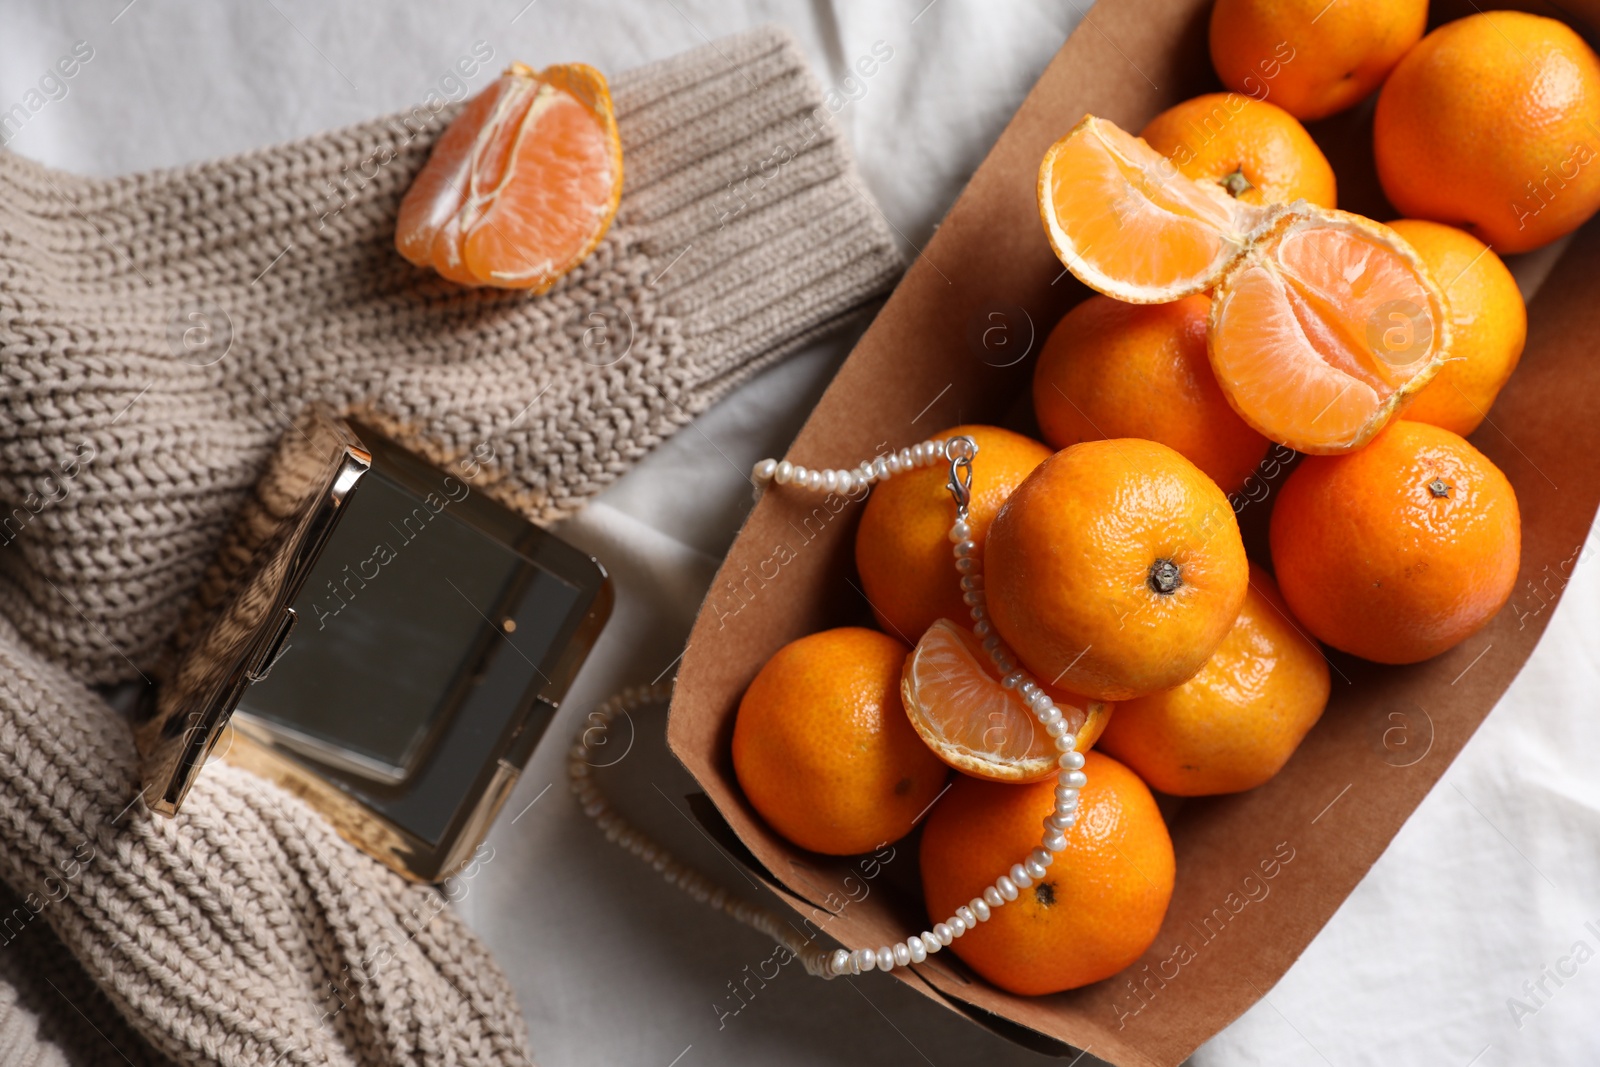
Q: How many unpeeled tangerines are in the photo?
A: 11